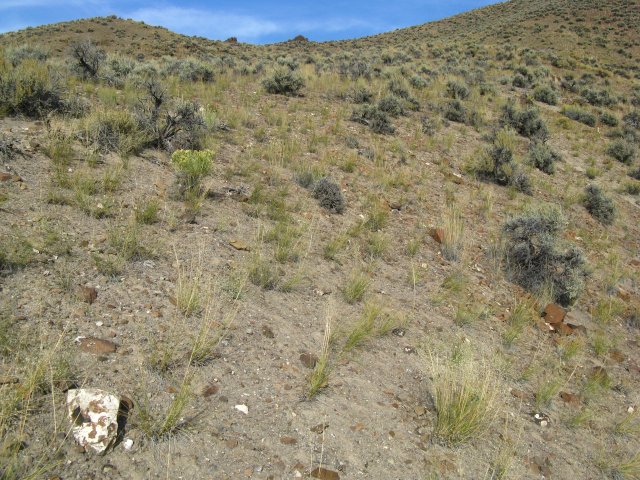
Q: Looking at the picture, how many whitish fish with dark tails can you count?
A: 0